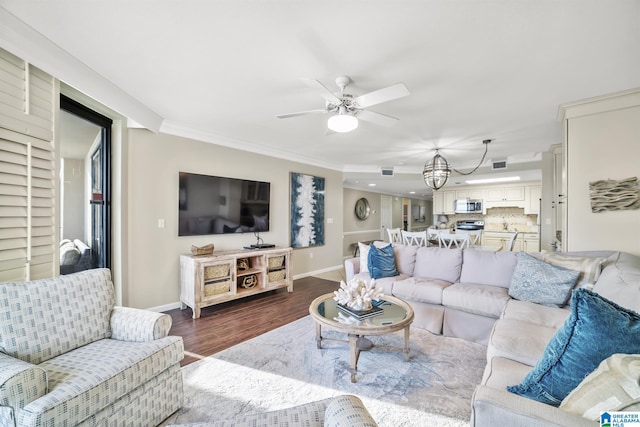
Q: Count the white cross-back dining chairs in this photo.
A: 6